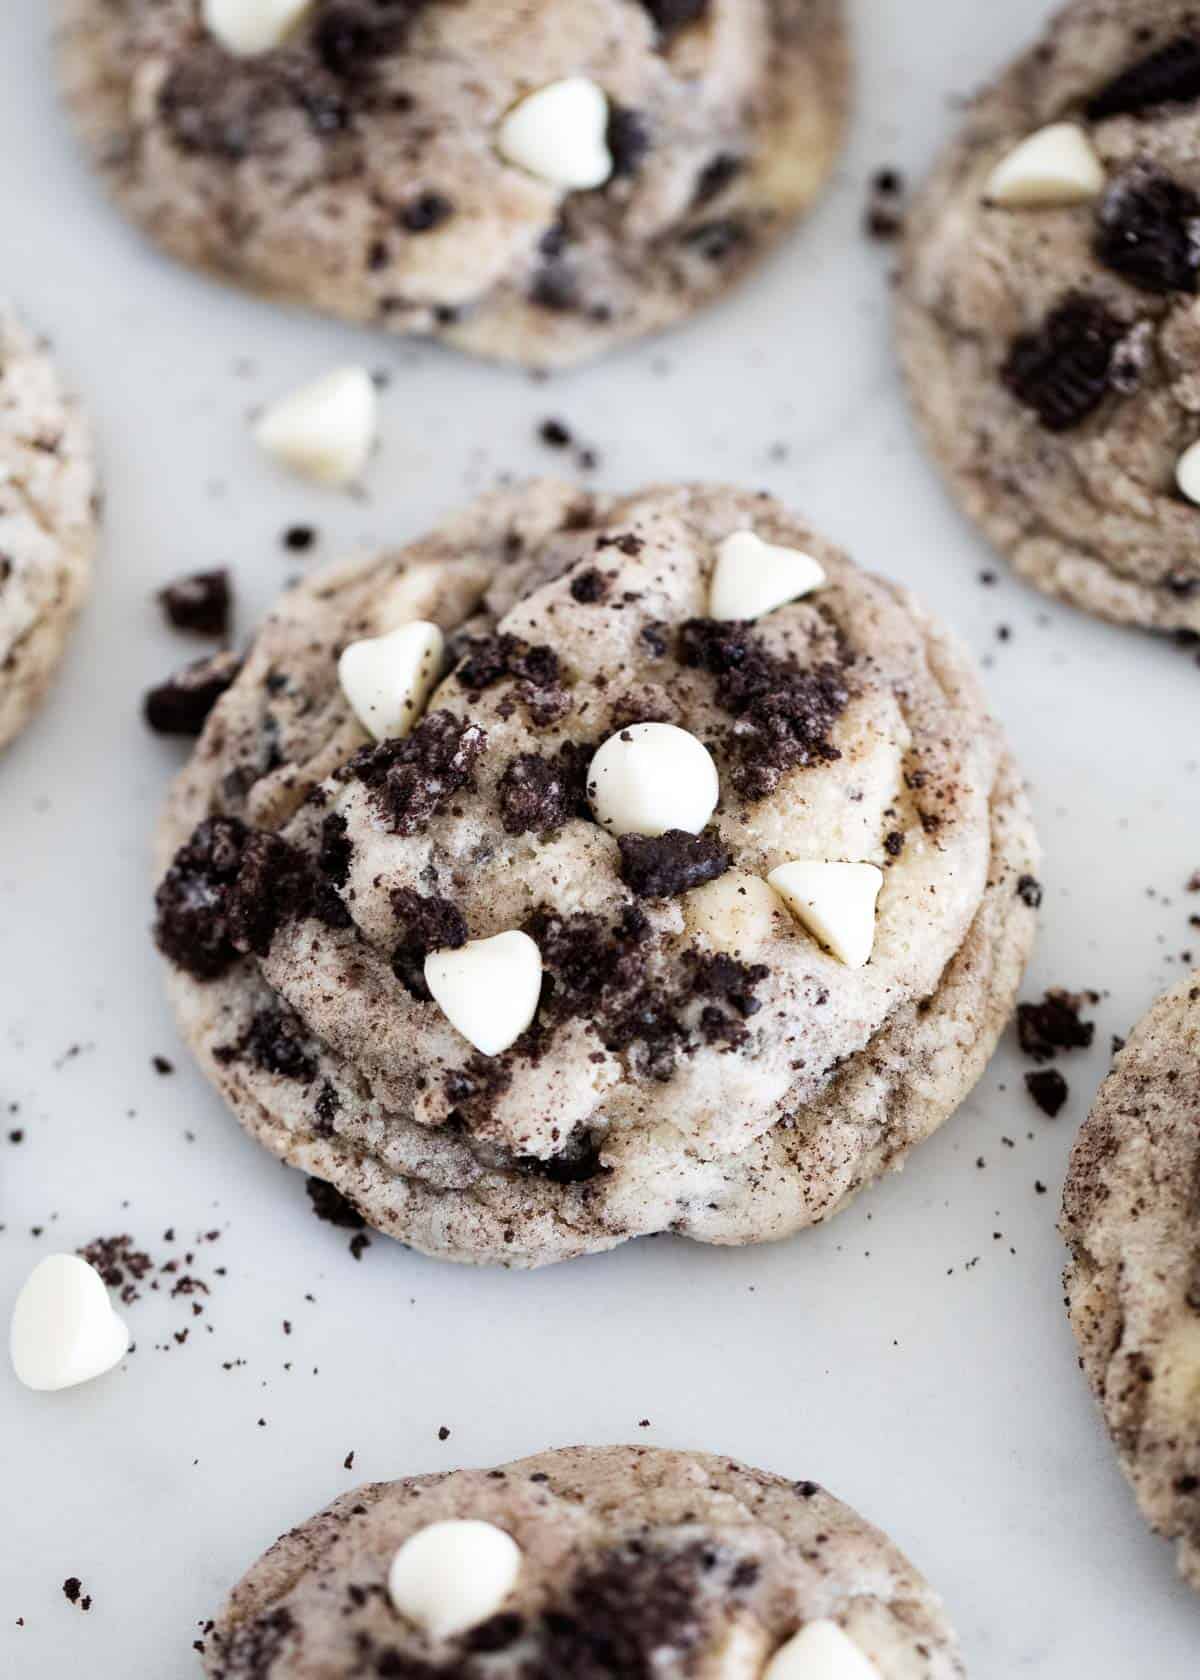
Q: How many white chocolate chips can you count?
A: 13